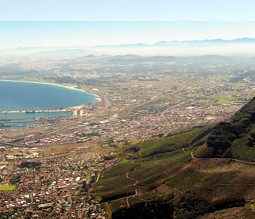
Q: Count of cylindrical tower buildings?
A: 3